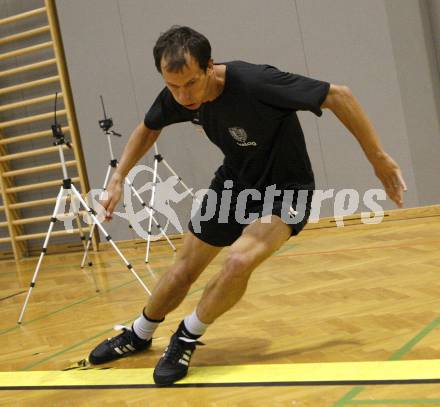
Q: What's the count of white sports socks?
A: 2